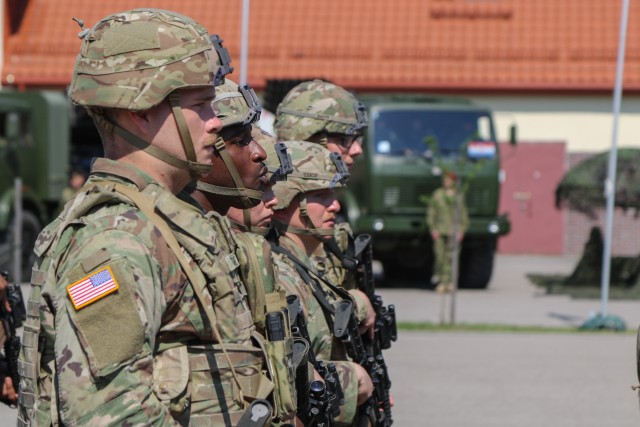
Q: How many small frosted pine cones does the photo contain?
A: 0